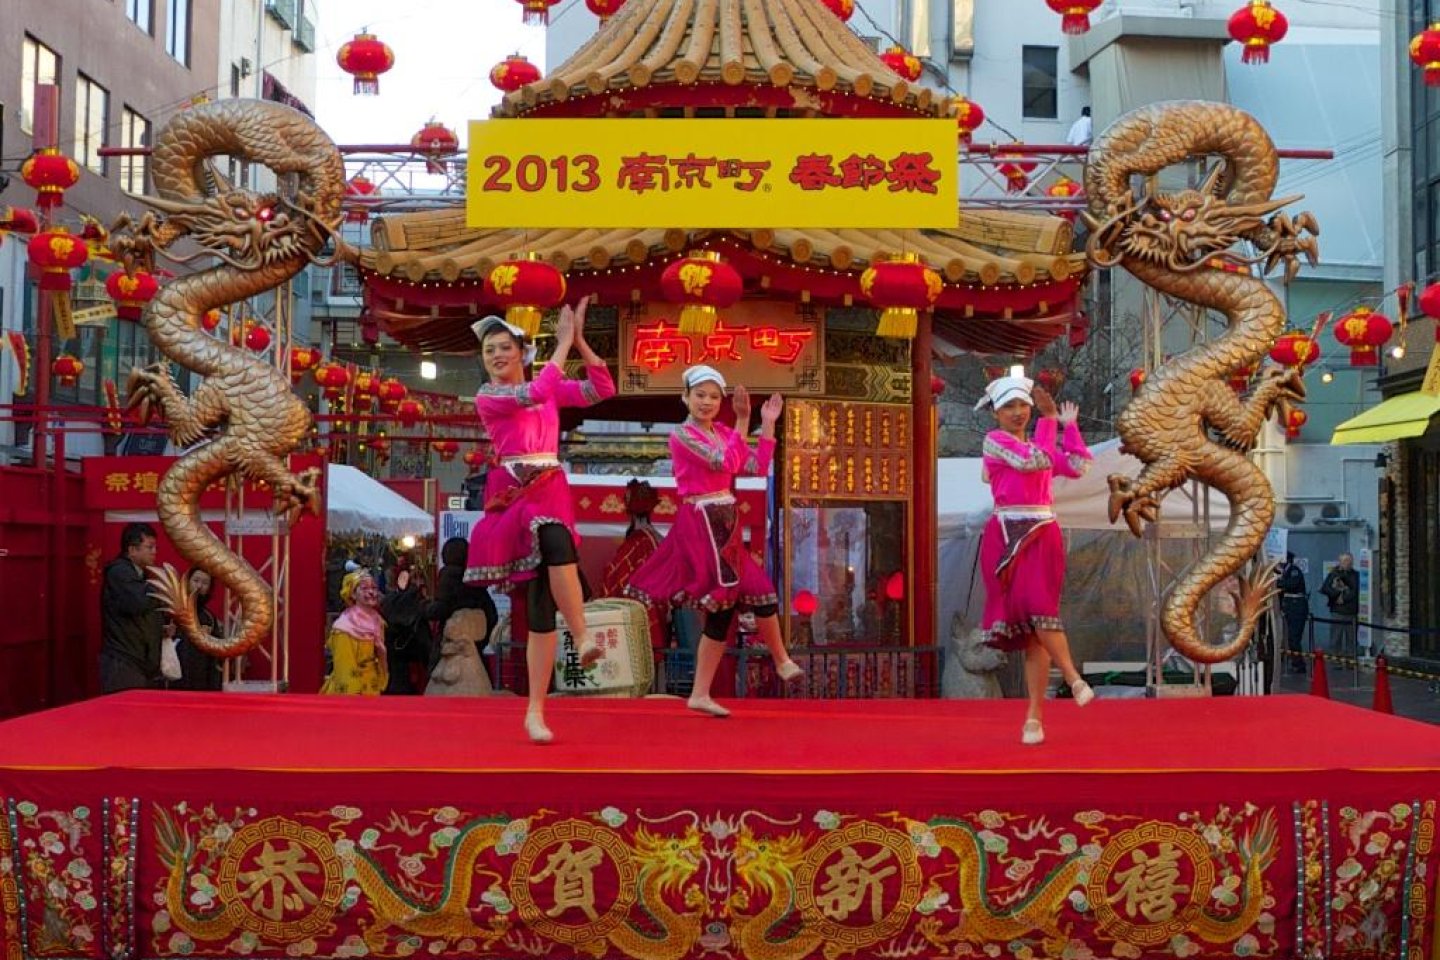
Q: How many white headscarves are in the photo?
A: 3